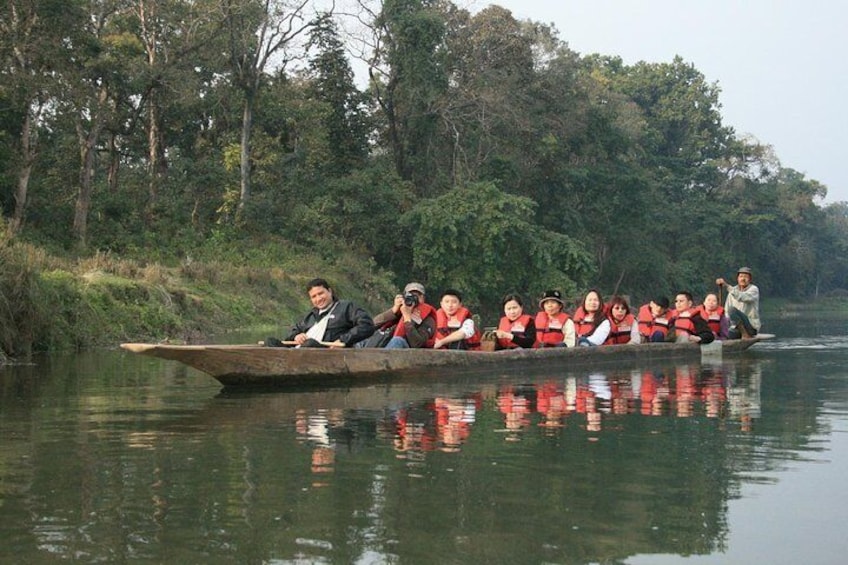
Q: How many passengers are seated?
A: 10